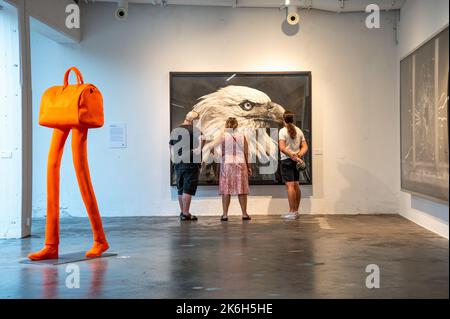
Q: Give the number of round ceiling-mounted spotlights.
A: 2